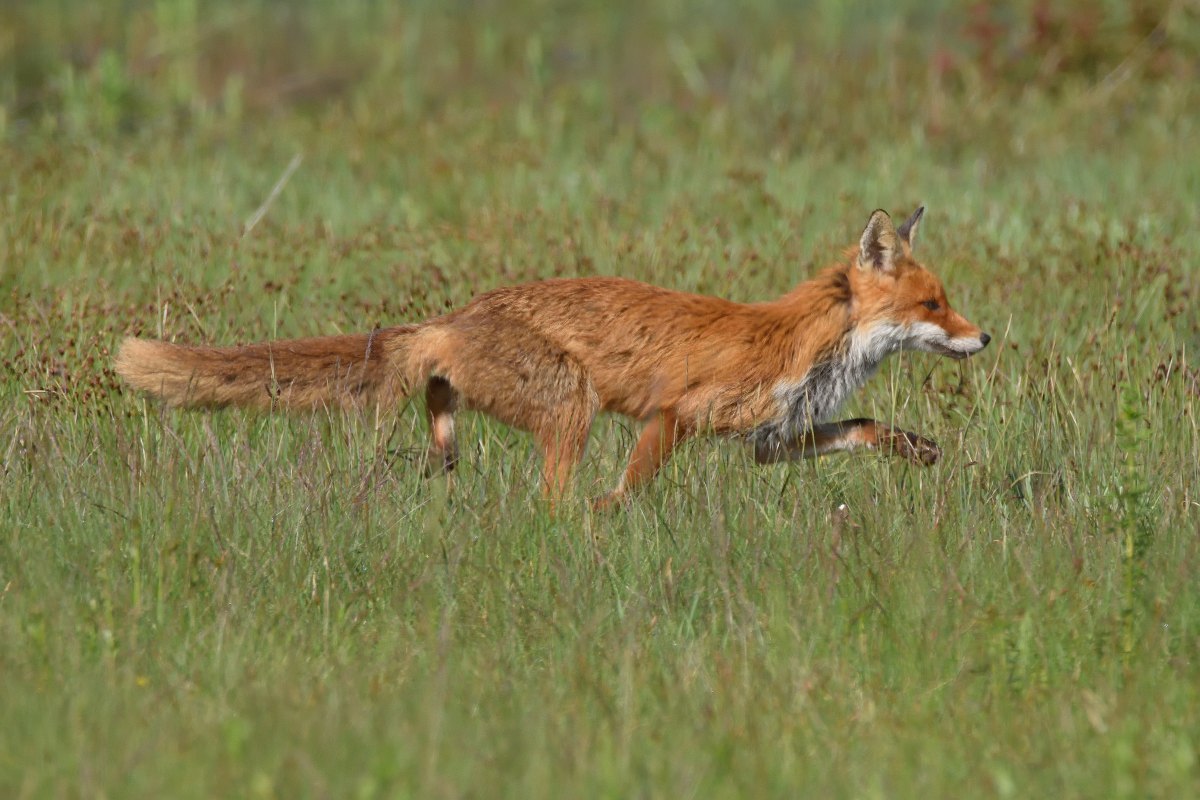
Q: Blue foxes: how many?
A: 0